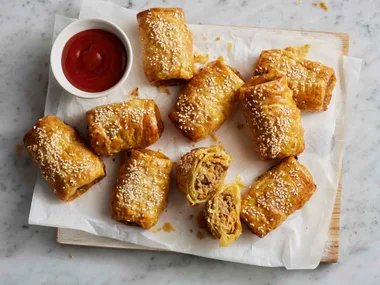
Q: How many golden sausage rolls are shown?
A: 9